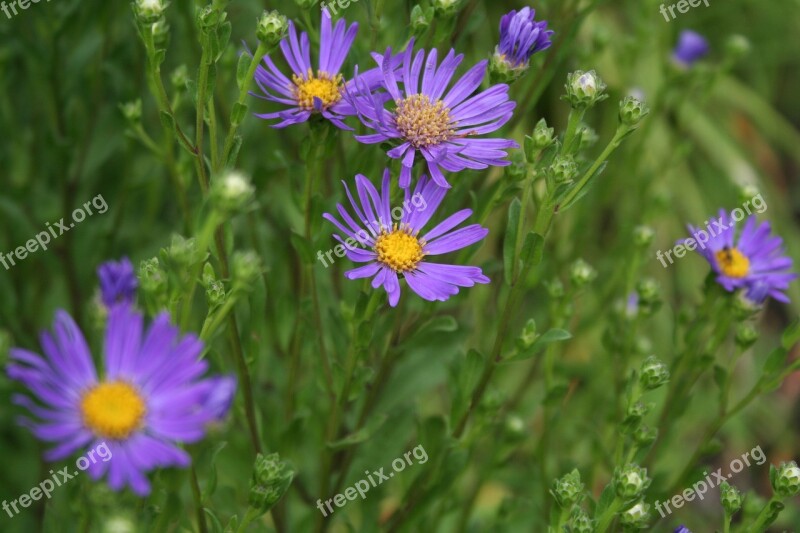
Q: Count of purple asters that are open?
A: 5